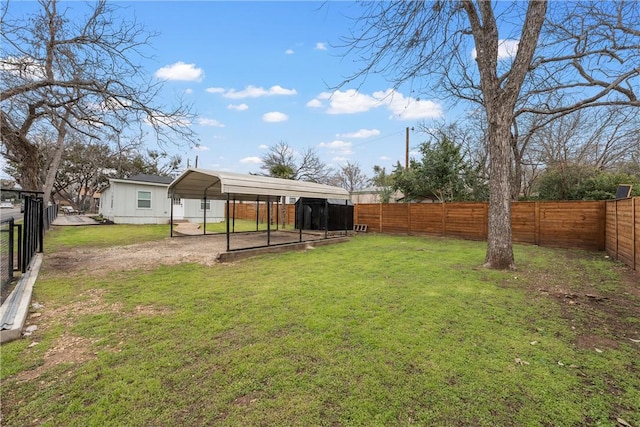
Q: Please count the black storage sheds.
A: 1